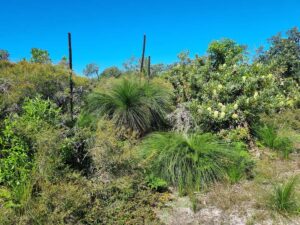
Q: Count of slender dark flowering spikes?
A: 3